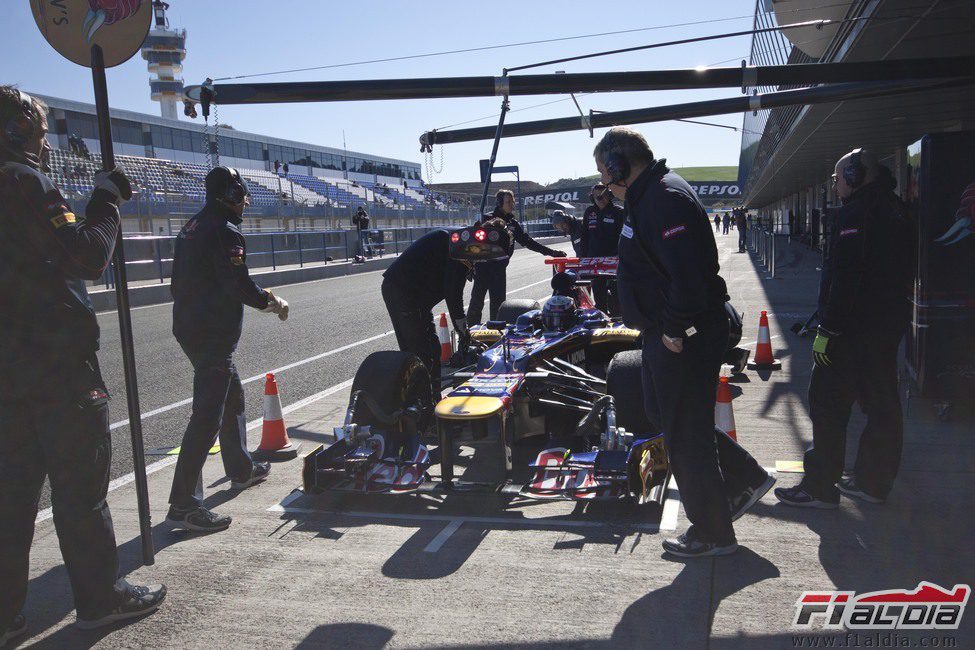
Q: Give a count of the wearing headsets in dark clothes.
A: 6